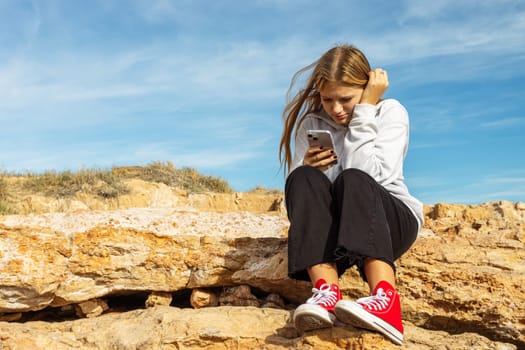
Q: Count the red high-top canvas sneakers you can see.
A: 2